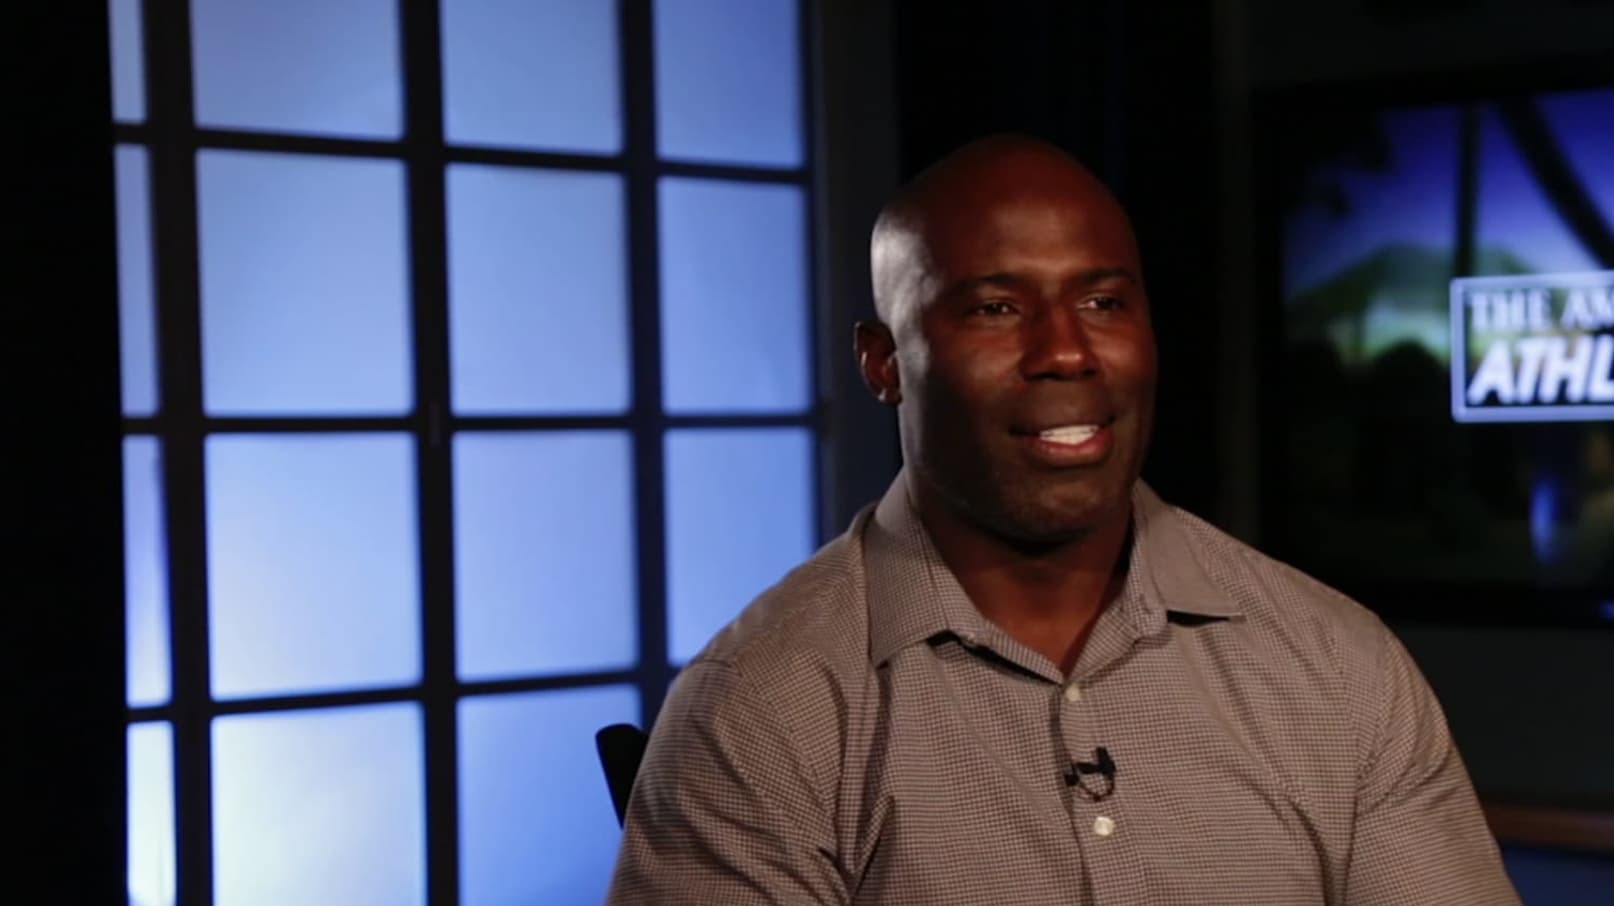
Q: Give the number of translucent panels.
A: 15